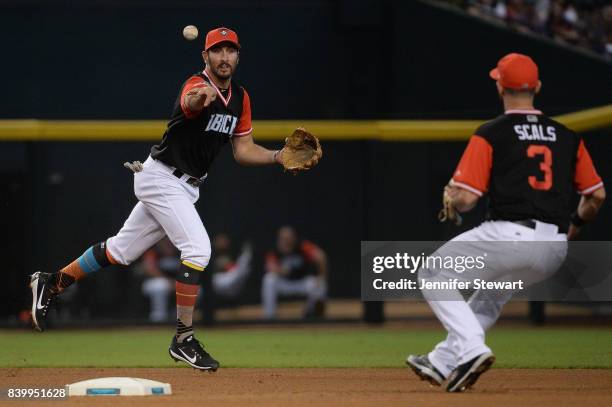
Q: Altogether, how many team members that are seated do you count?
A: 3